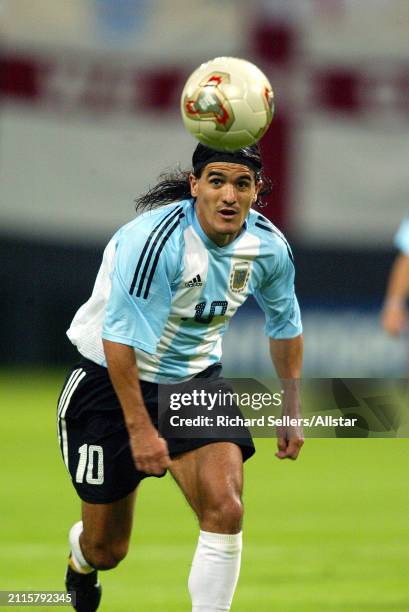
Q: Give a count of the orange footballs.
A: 0